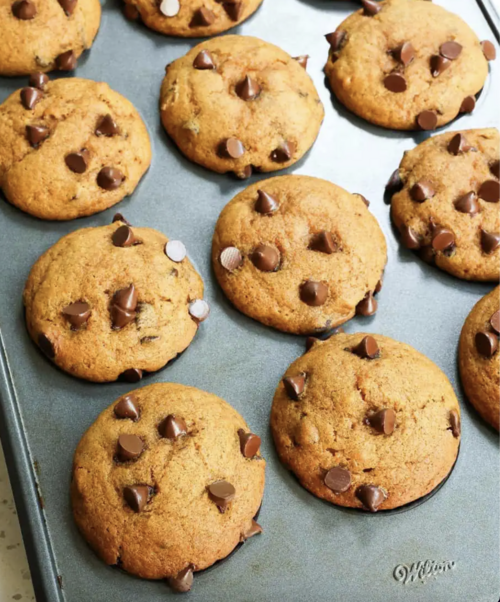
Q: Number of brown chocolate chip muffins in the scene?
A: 11